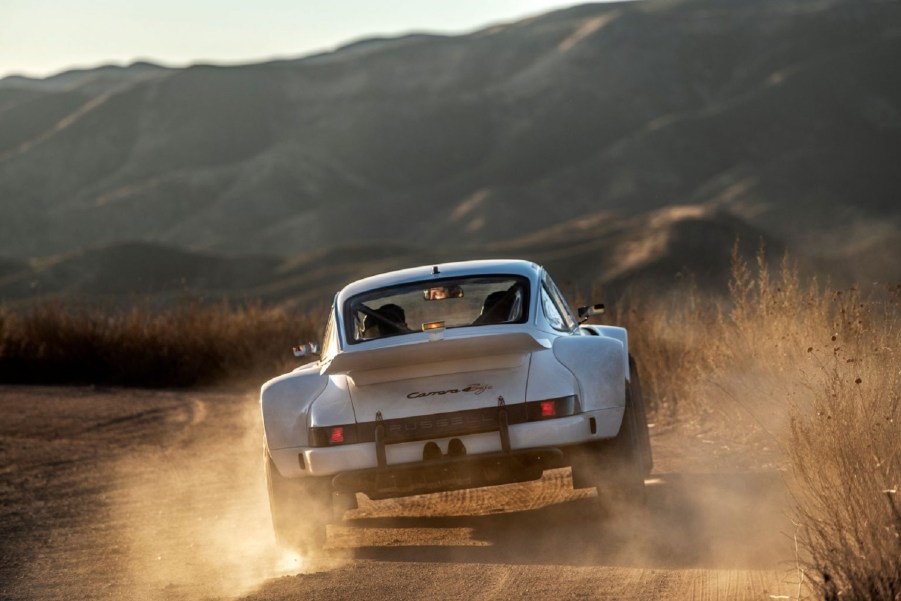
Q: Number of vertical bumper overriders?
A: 2